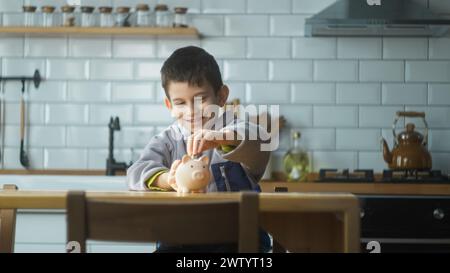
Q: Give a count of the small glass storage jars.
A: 9